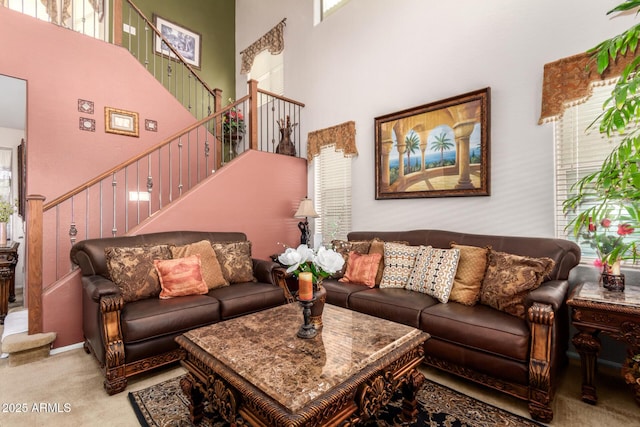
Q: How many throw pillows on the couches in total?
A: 11